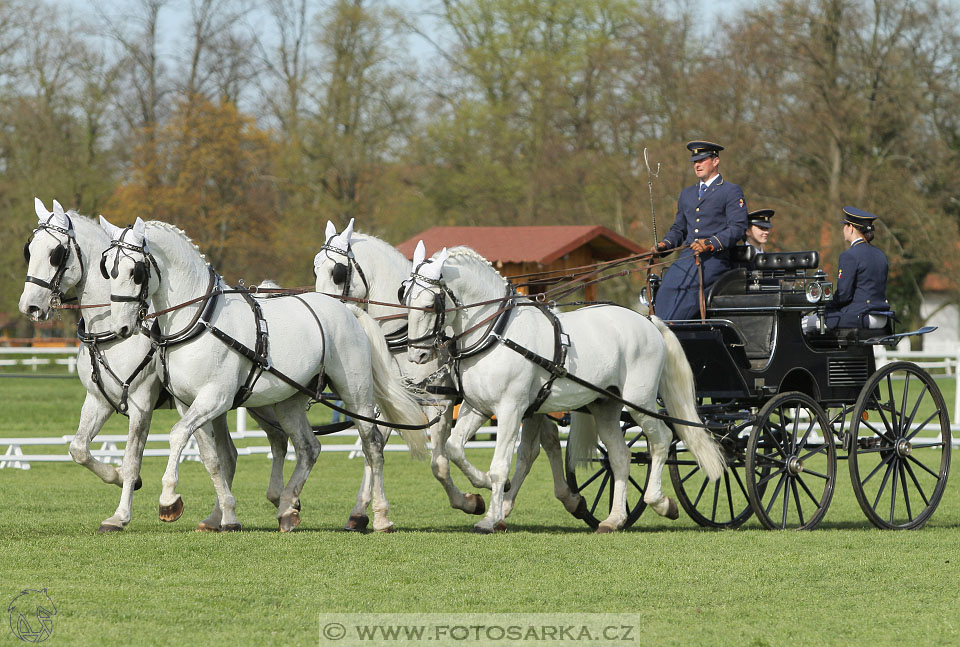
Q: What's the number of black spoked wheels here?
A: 4